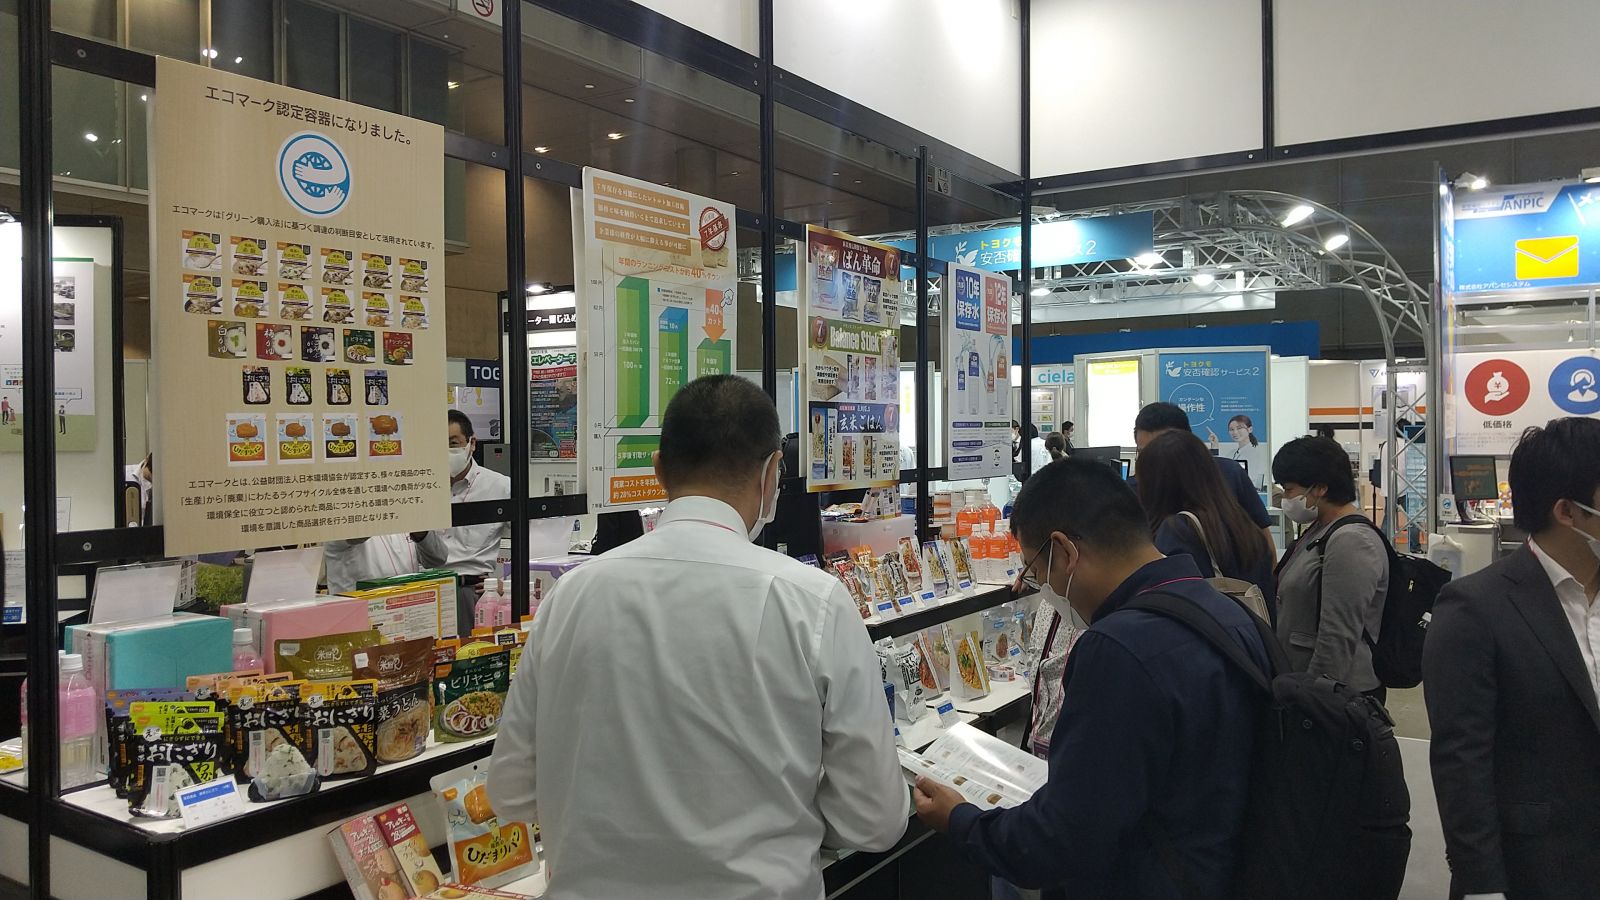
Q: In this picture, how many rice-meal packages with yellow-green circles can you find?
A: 12